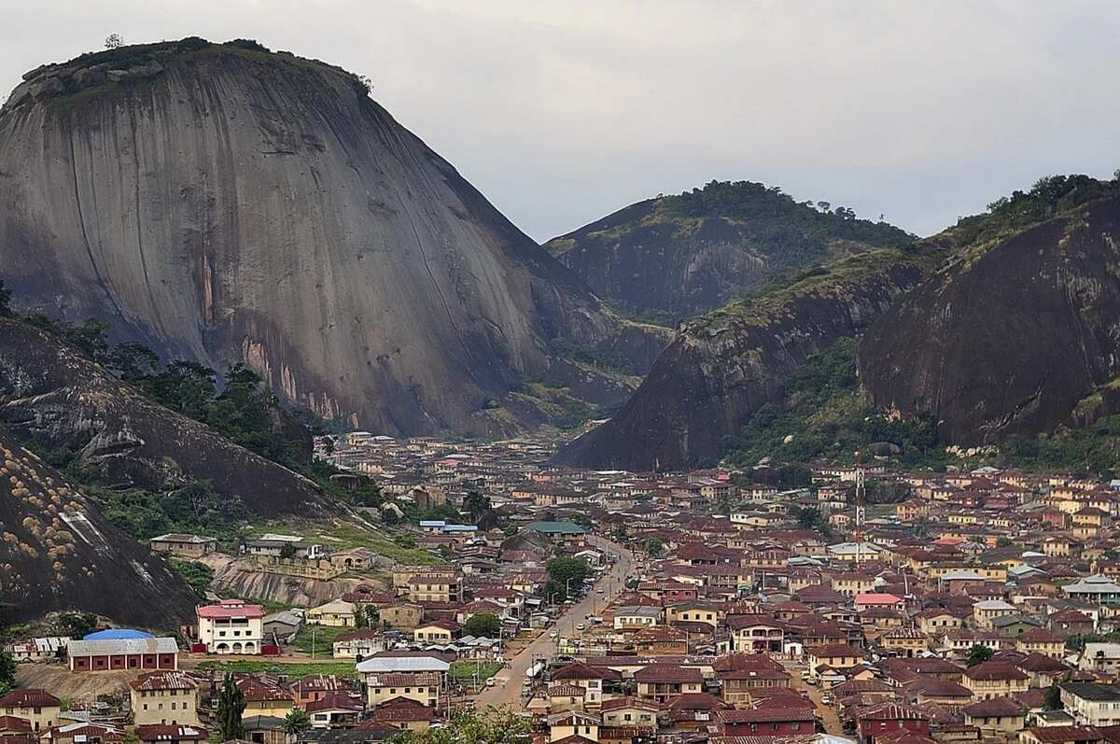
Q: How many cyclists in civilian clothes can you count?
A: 0